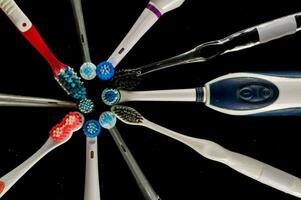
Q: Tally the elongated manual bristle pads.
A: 4